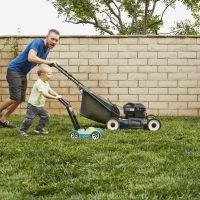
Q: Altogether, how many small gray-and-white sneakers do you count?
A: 2